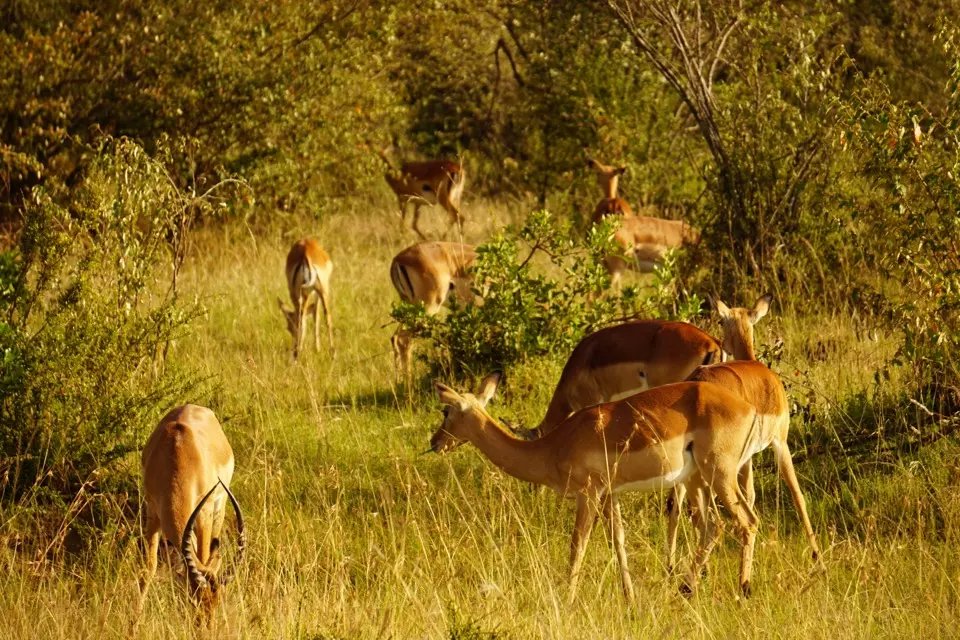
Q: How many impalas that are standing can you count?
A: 9